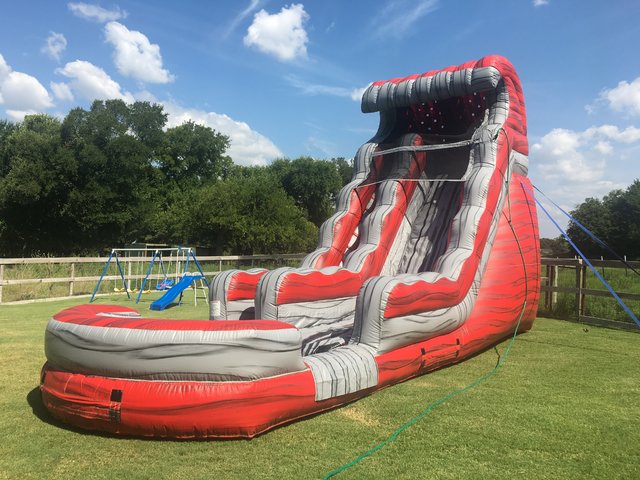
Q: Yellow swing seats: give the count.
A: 3